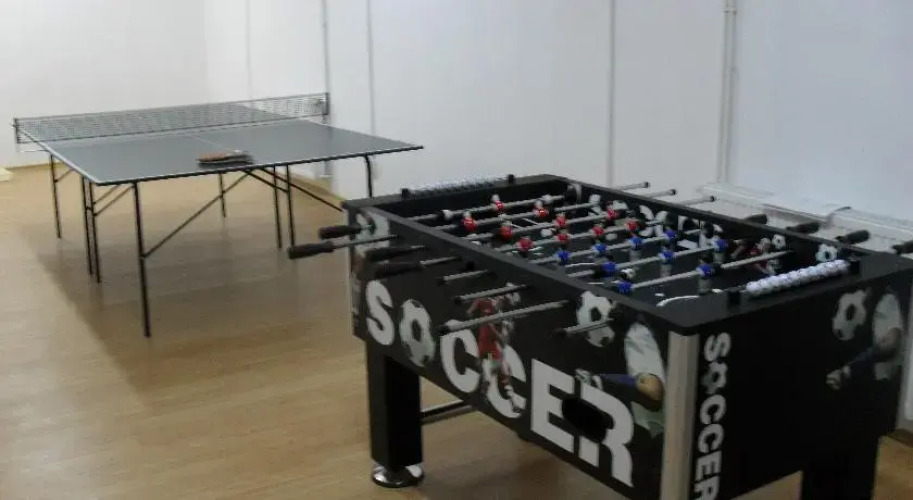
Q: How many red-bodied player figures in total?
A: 10